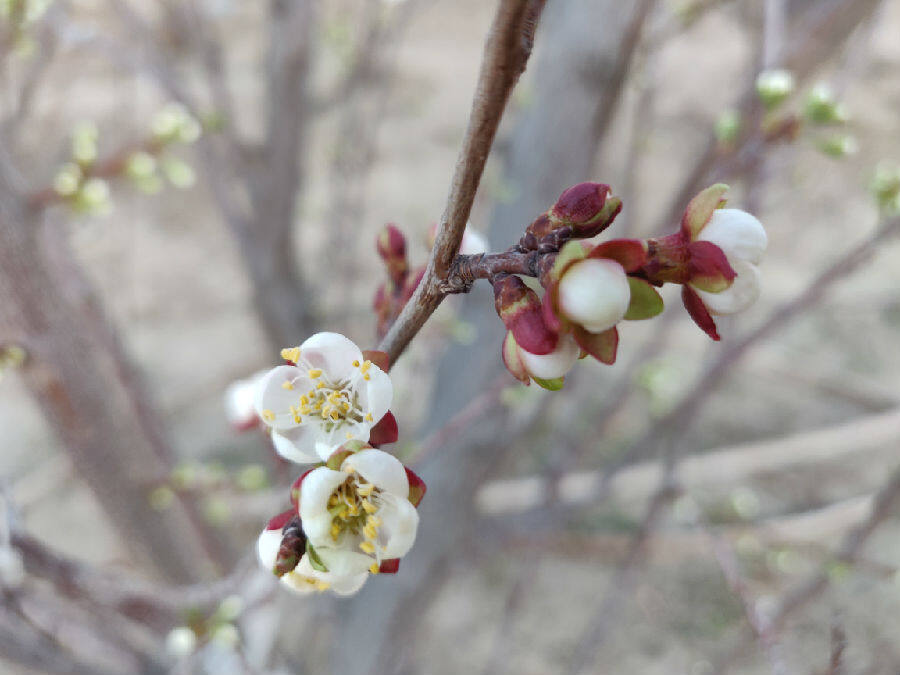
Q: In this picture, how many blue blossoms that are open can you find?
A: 0